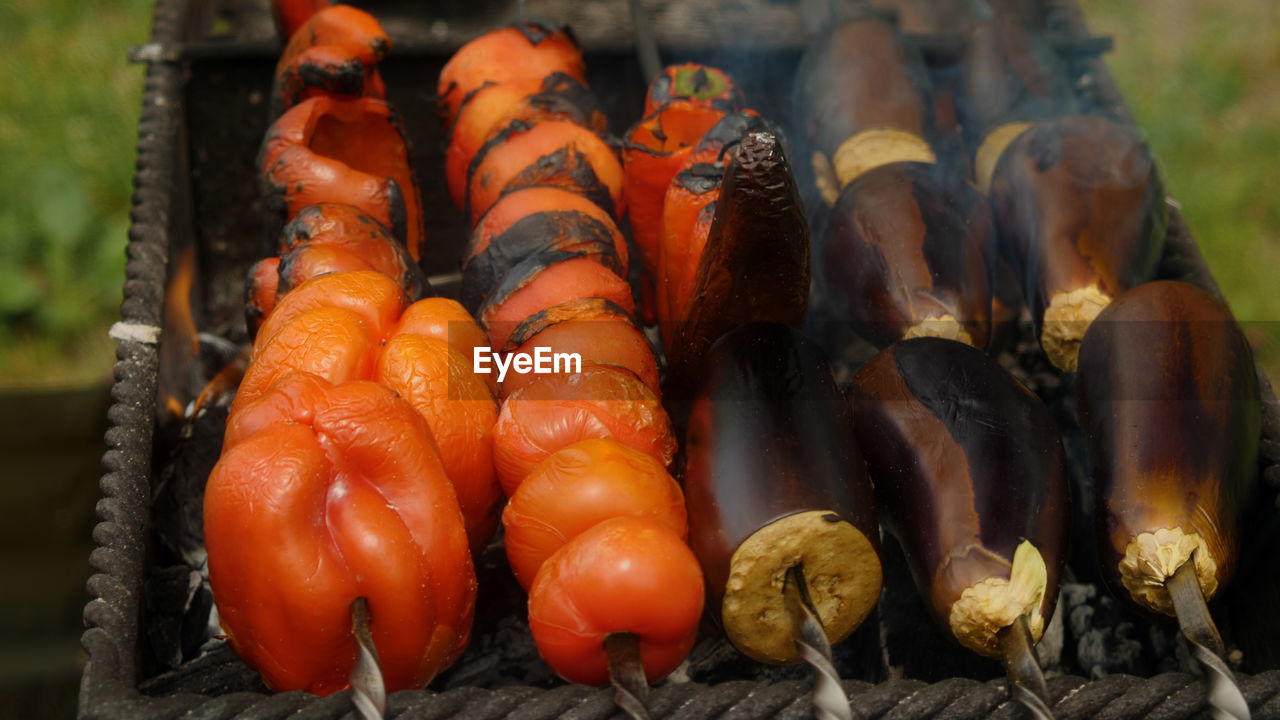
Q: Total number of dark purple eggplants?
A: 8